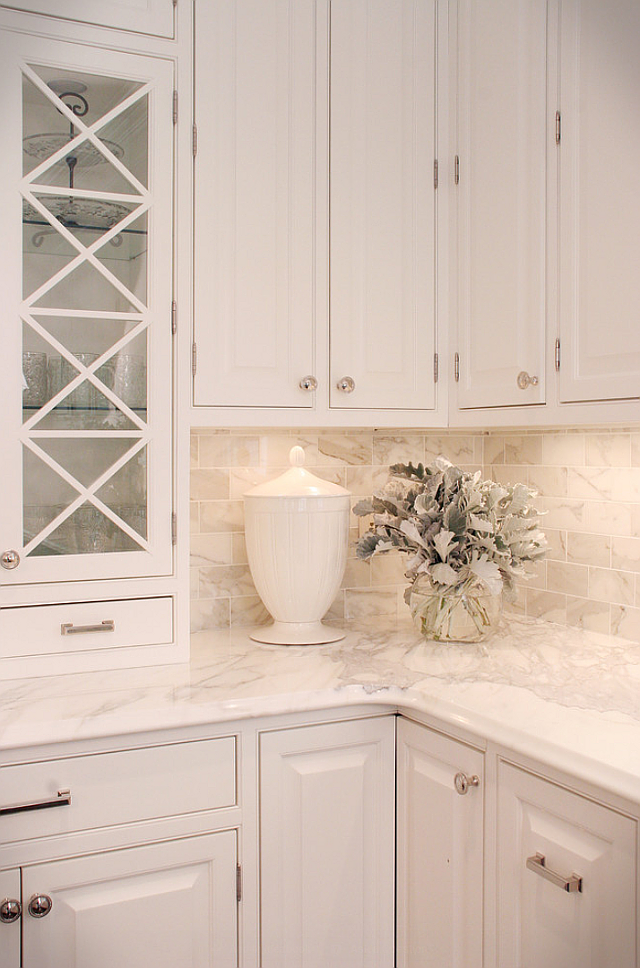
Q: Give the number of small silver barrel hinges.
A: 12